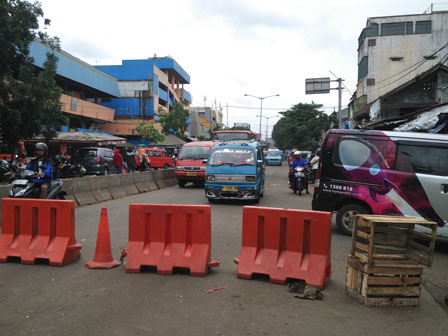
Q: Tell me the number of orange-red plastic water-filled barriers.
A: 3